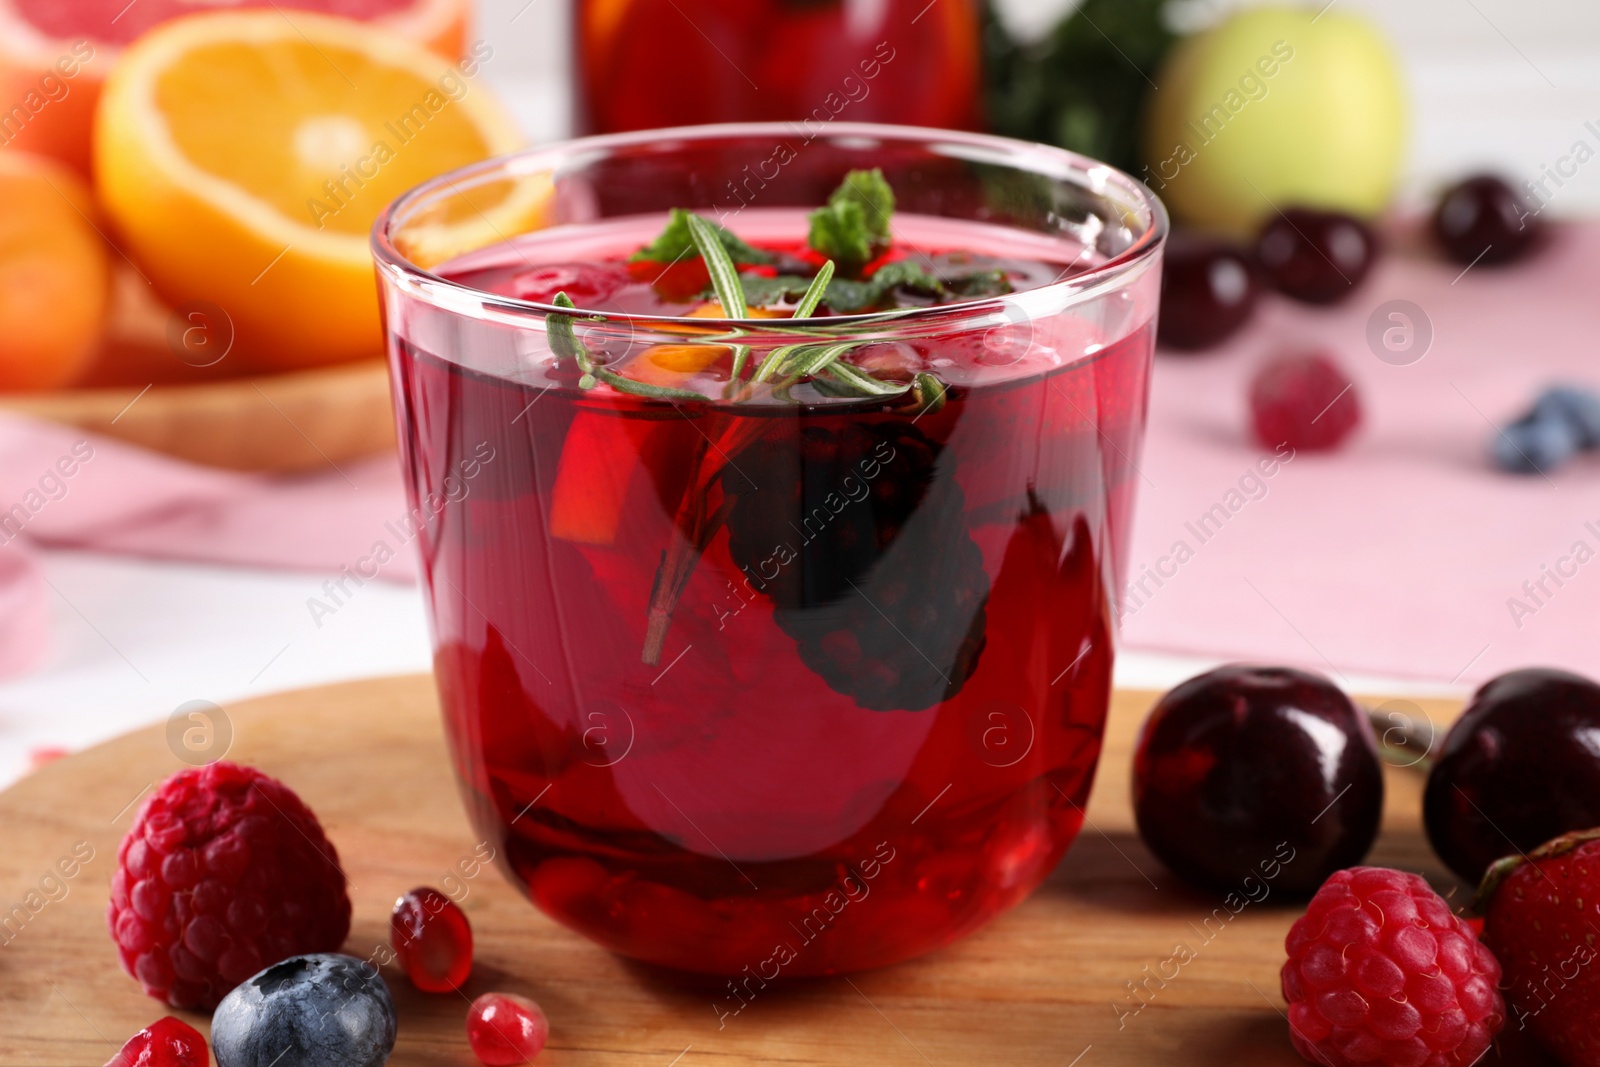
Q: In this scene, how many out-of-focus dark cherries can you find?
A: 3